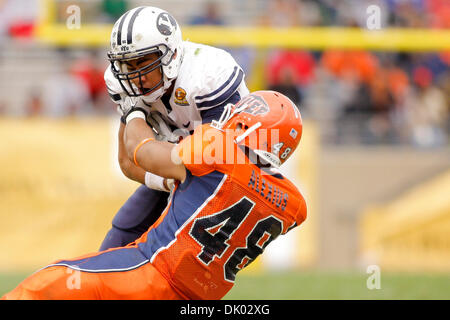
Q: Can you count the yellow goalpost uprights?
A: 1